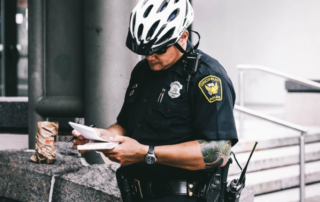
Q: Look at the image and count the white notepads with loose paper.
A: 1